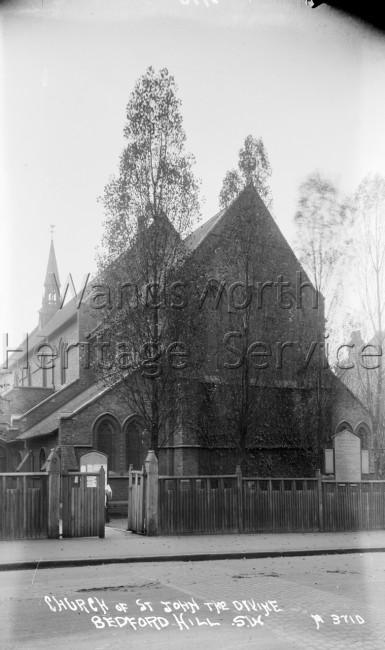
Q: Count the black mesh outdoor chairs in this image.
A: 0